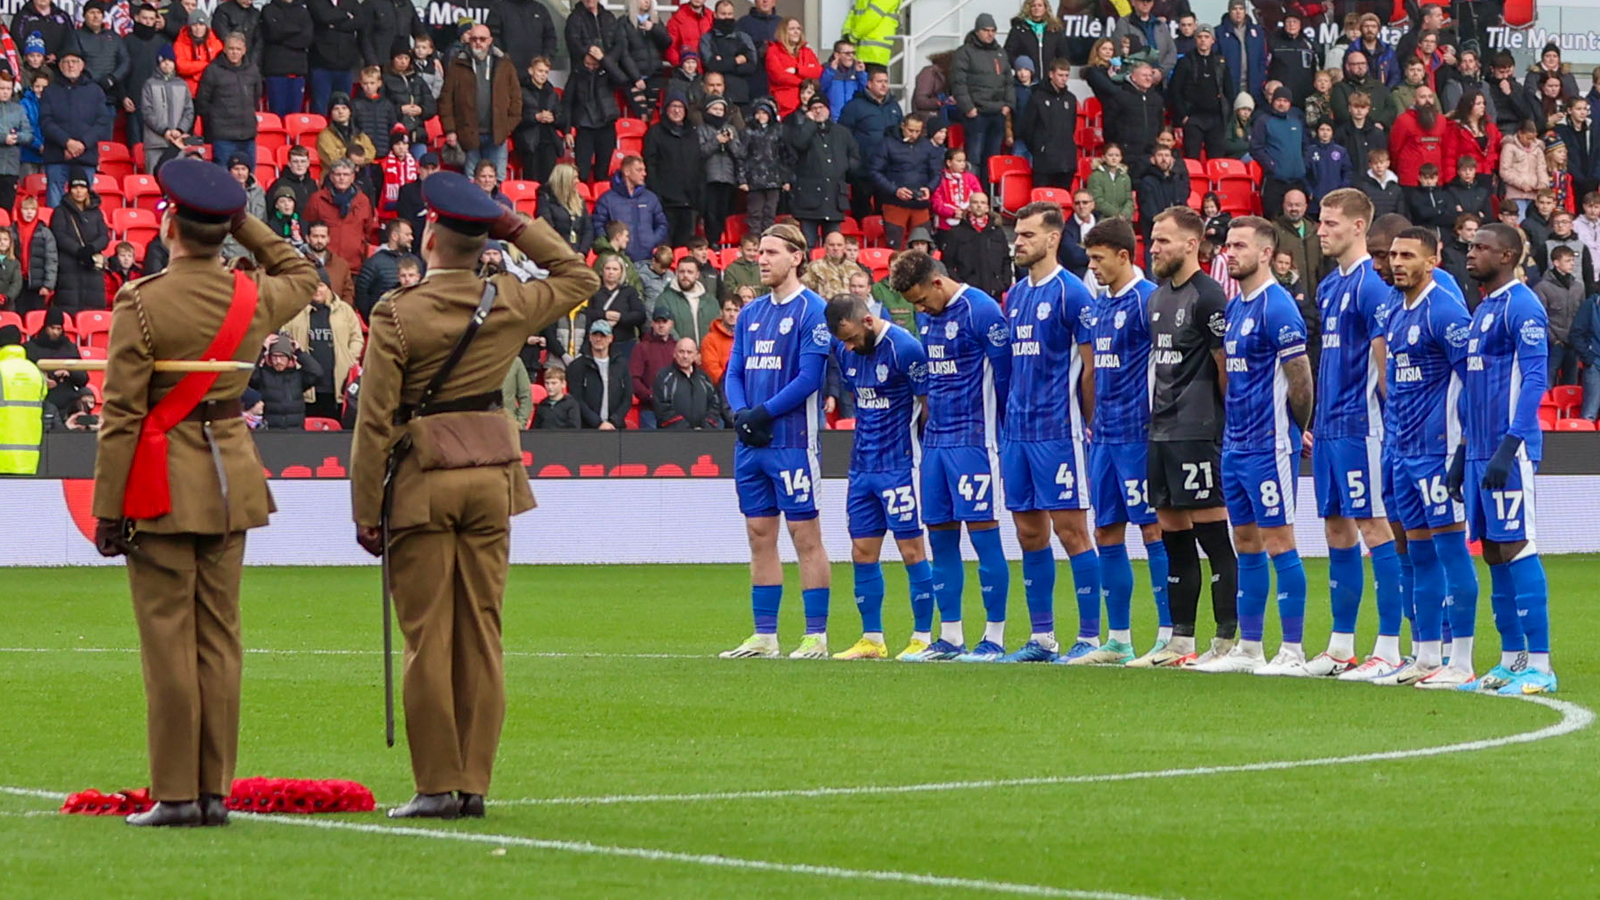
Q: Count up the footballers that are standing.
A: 11